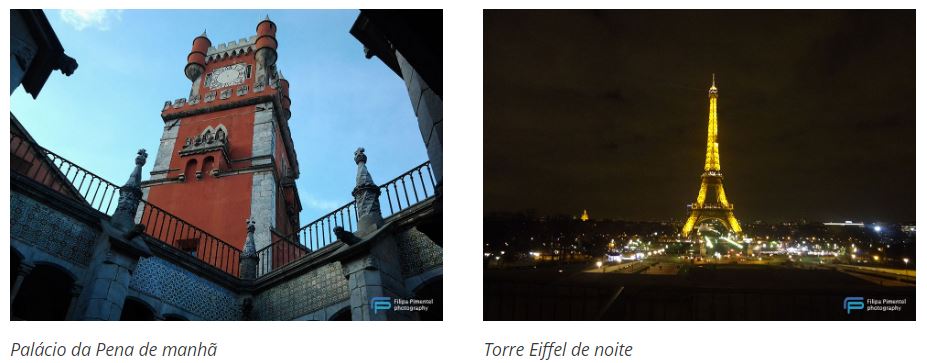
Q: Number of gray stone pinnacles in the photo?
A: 3